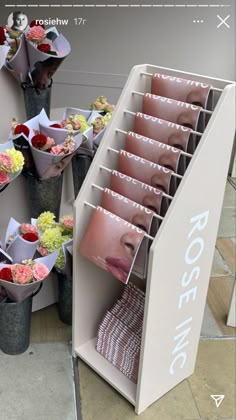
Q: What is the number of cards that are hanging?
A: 8